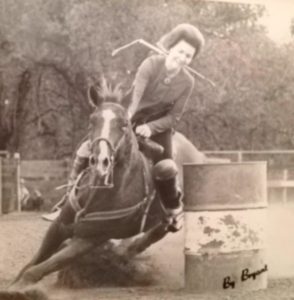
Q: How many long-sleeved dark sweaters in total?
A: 1